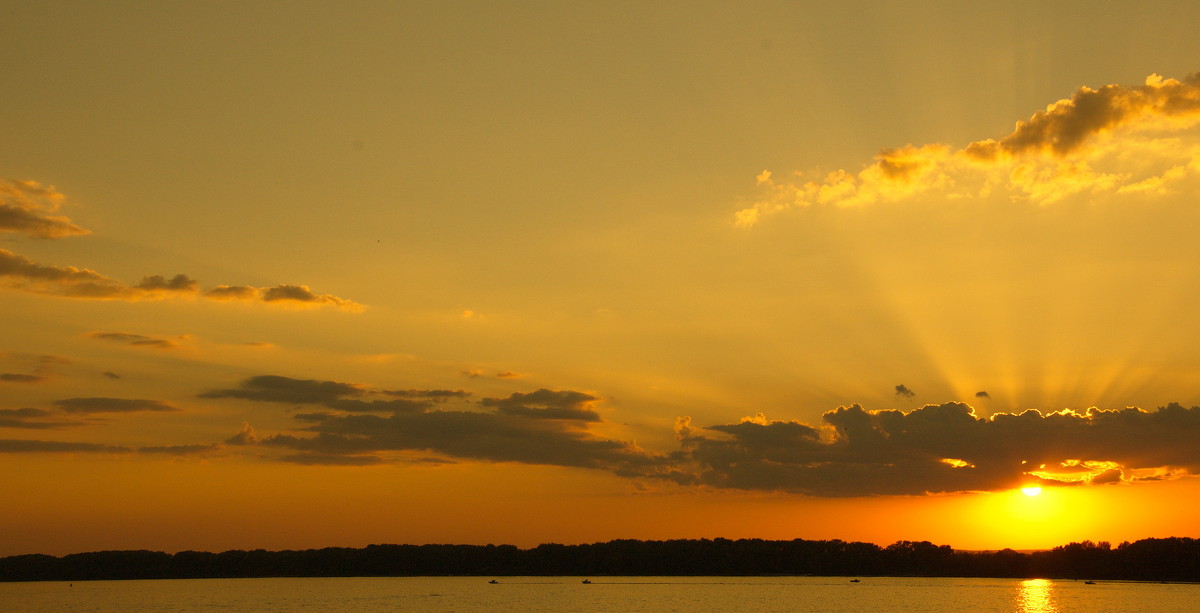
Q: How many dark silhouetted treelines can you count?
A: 1